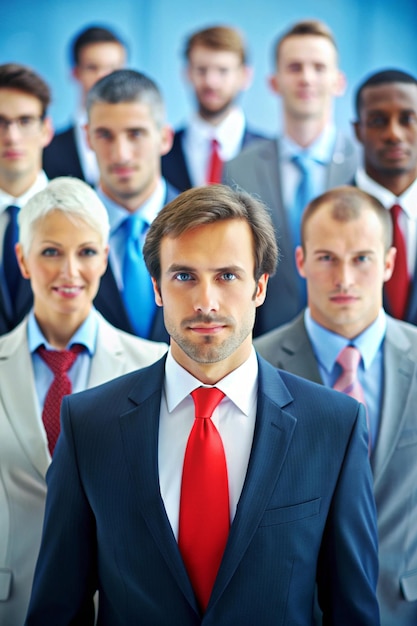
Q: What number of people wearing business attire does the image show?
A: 9